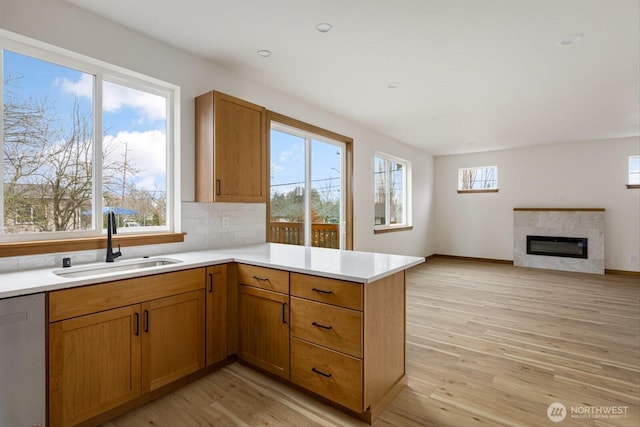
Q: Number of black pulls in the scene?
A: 9